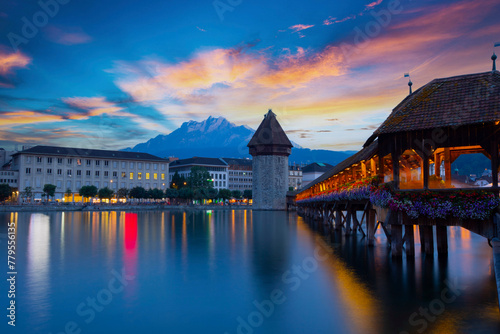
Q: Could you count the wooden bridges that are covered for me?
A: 1